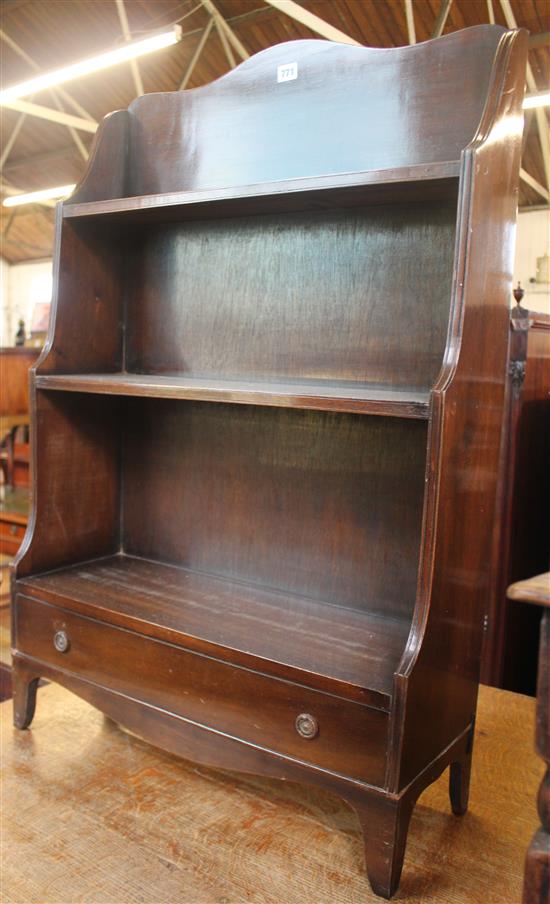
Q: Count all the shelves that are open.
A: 3